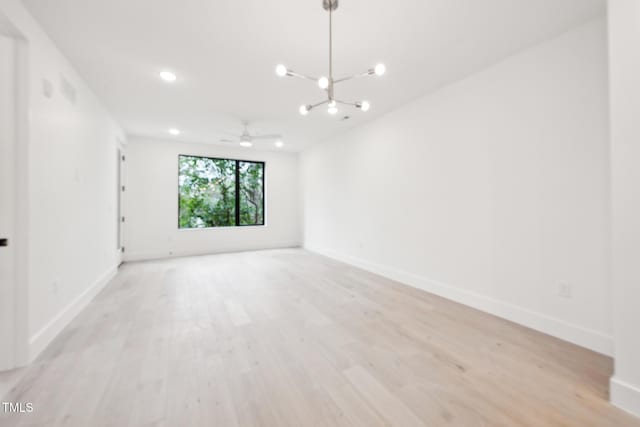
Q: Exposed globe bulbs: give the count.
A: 6